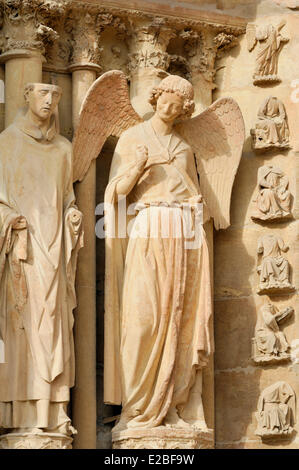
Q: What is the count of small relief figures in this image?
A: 6